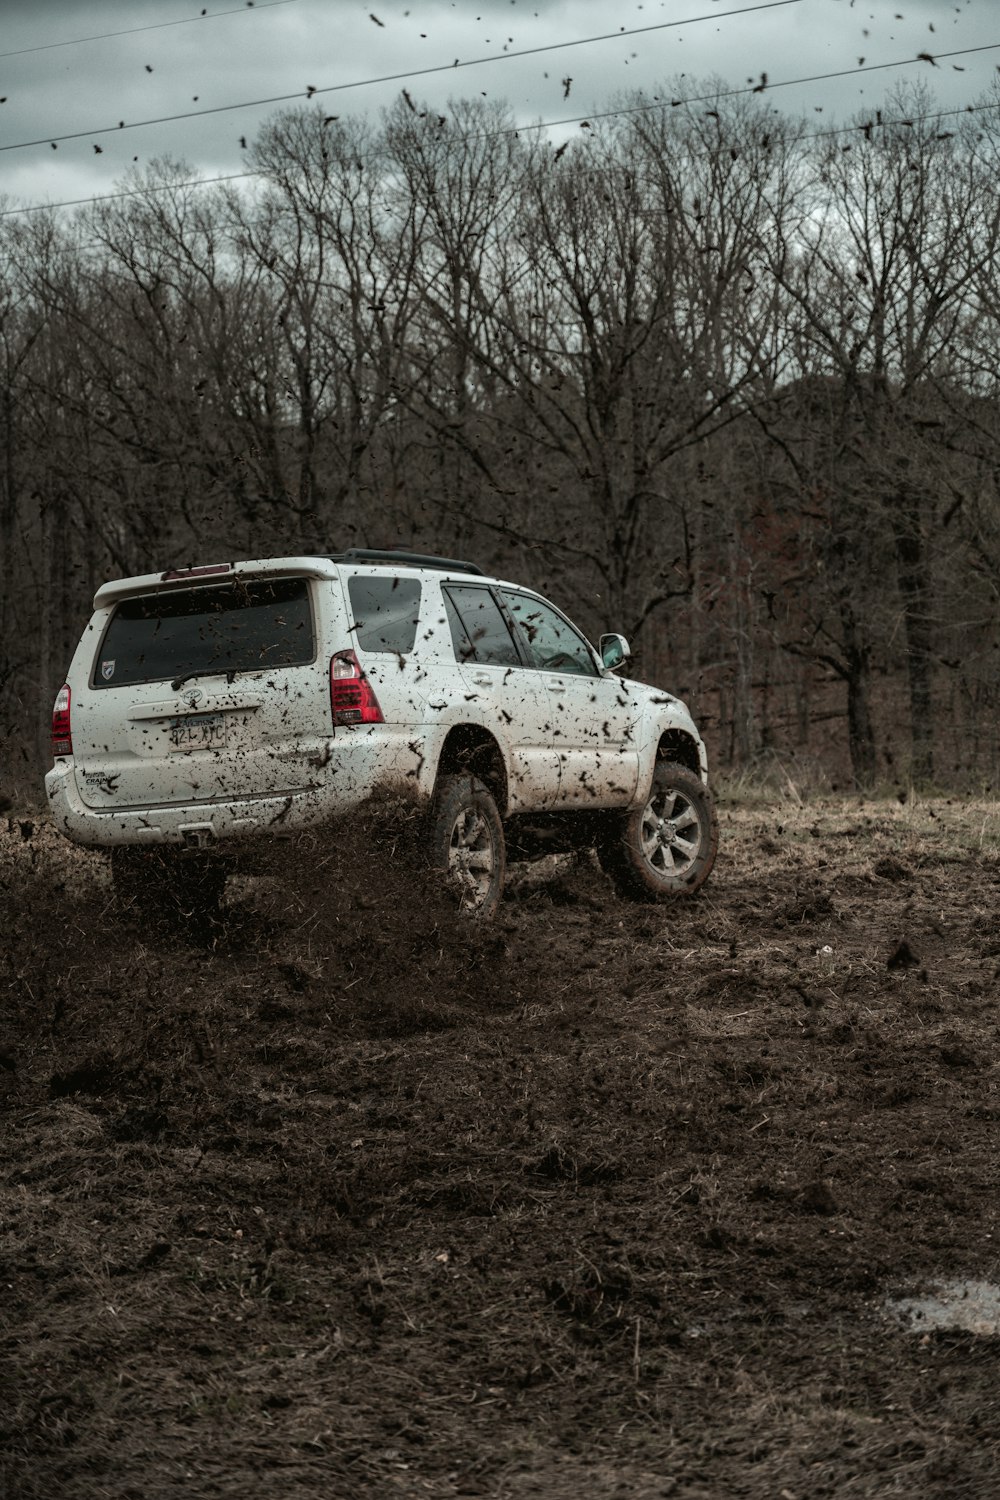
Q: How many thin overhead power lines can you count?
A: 4